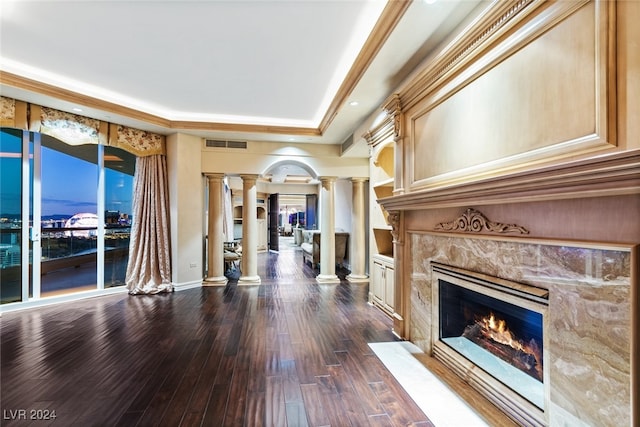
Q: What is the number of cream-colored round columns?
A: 4